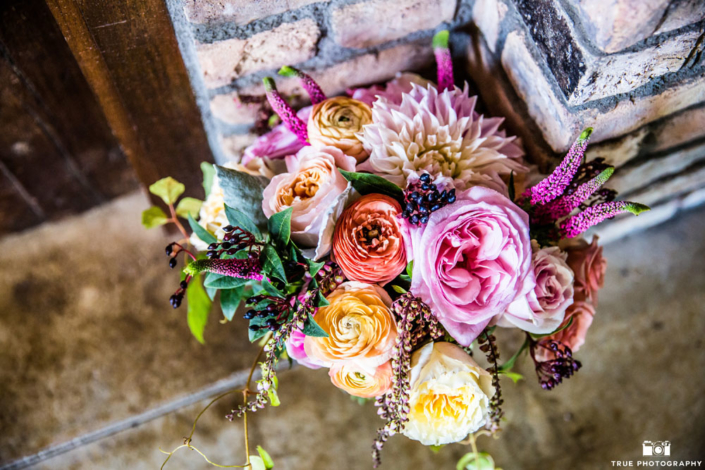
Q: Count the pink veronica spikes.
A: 7